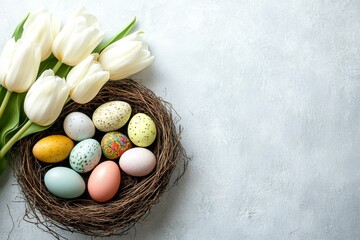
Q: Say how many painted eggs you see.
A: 9